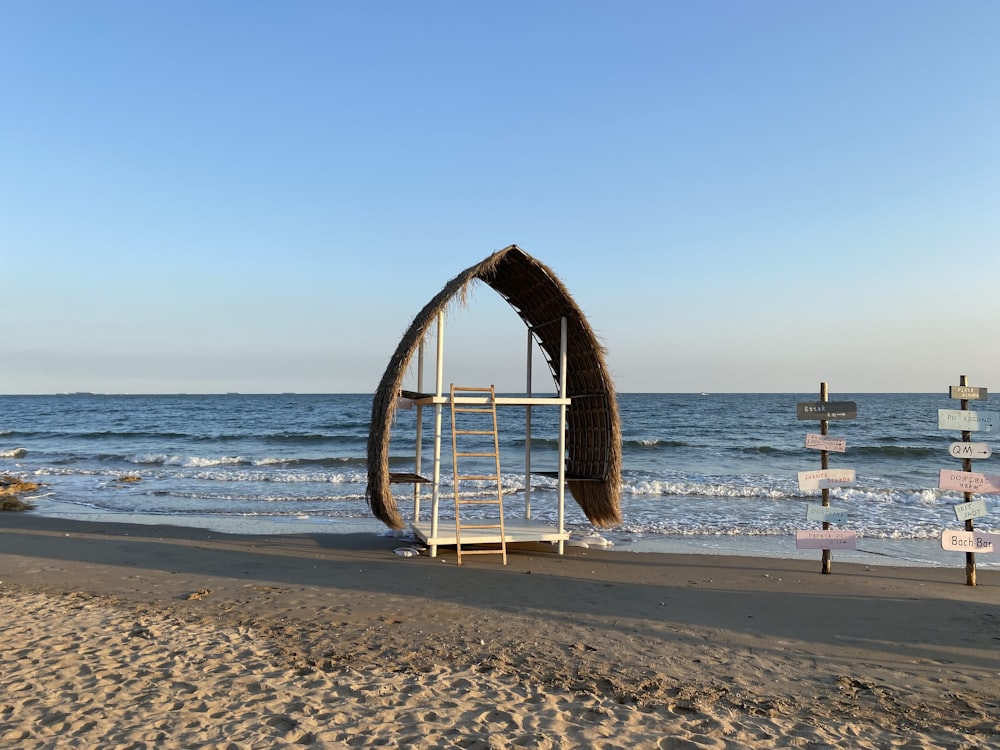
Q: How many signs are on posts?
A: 11